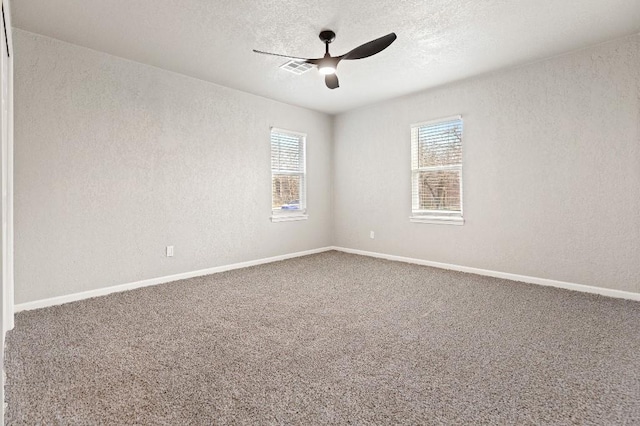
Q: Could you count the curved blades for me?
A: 3